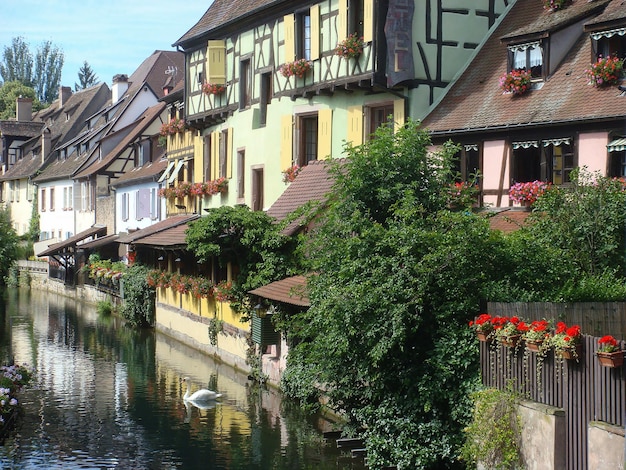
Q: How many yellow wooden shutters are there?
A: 13